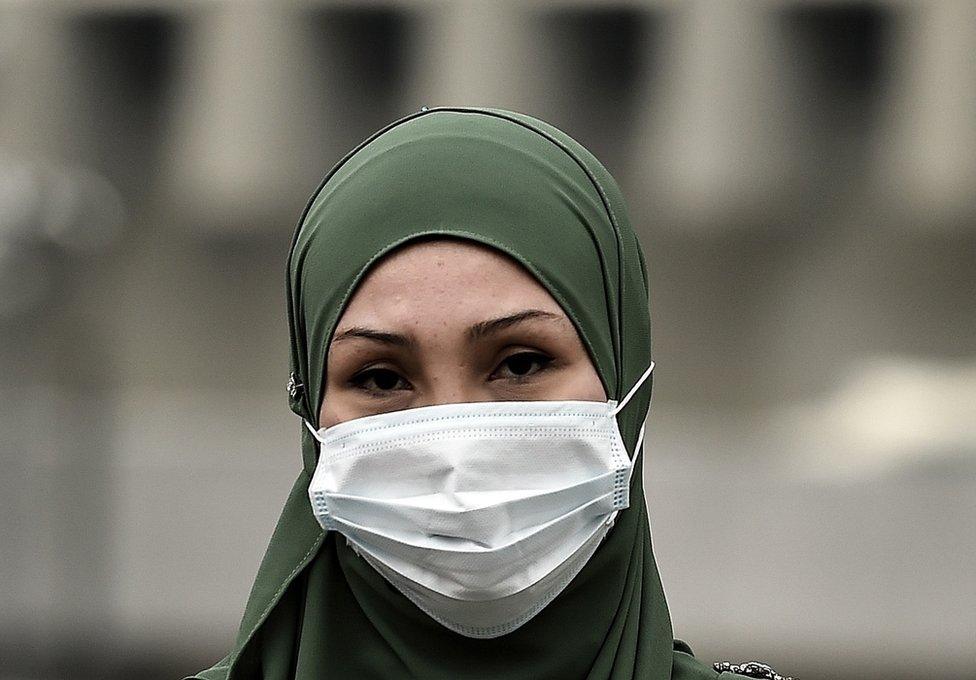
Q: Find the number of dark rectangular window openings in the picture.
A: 4